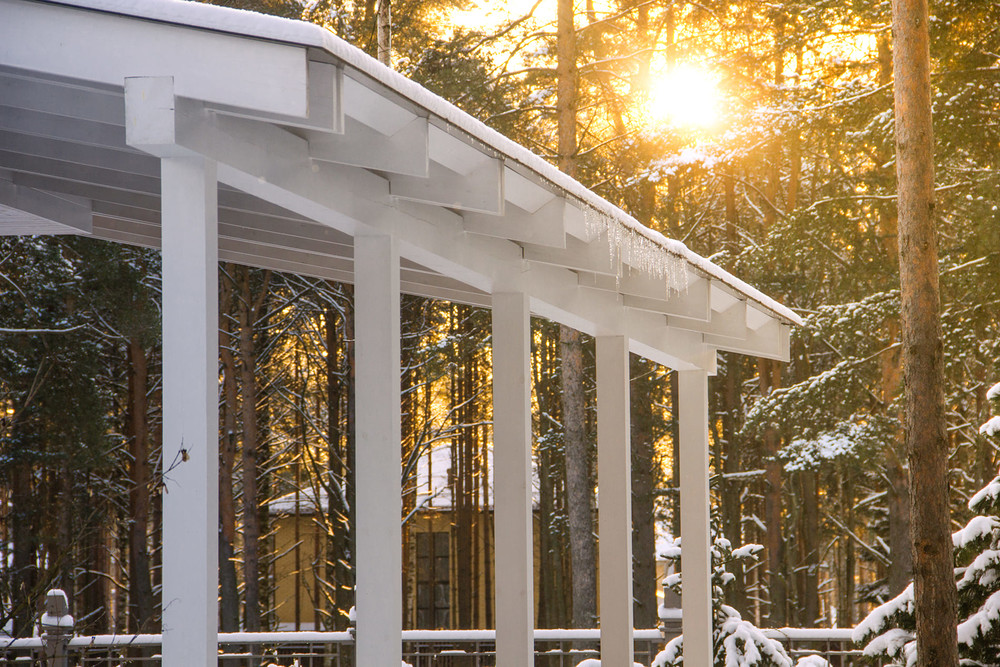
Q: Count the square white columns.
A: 5